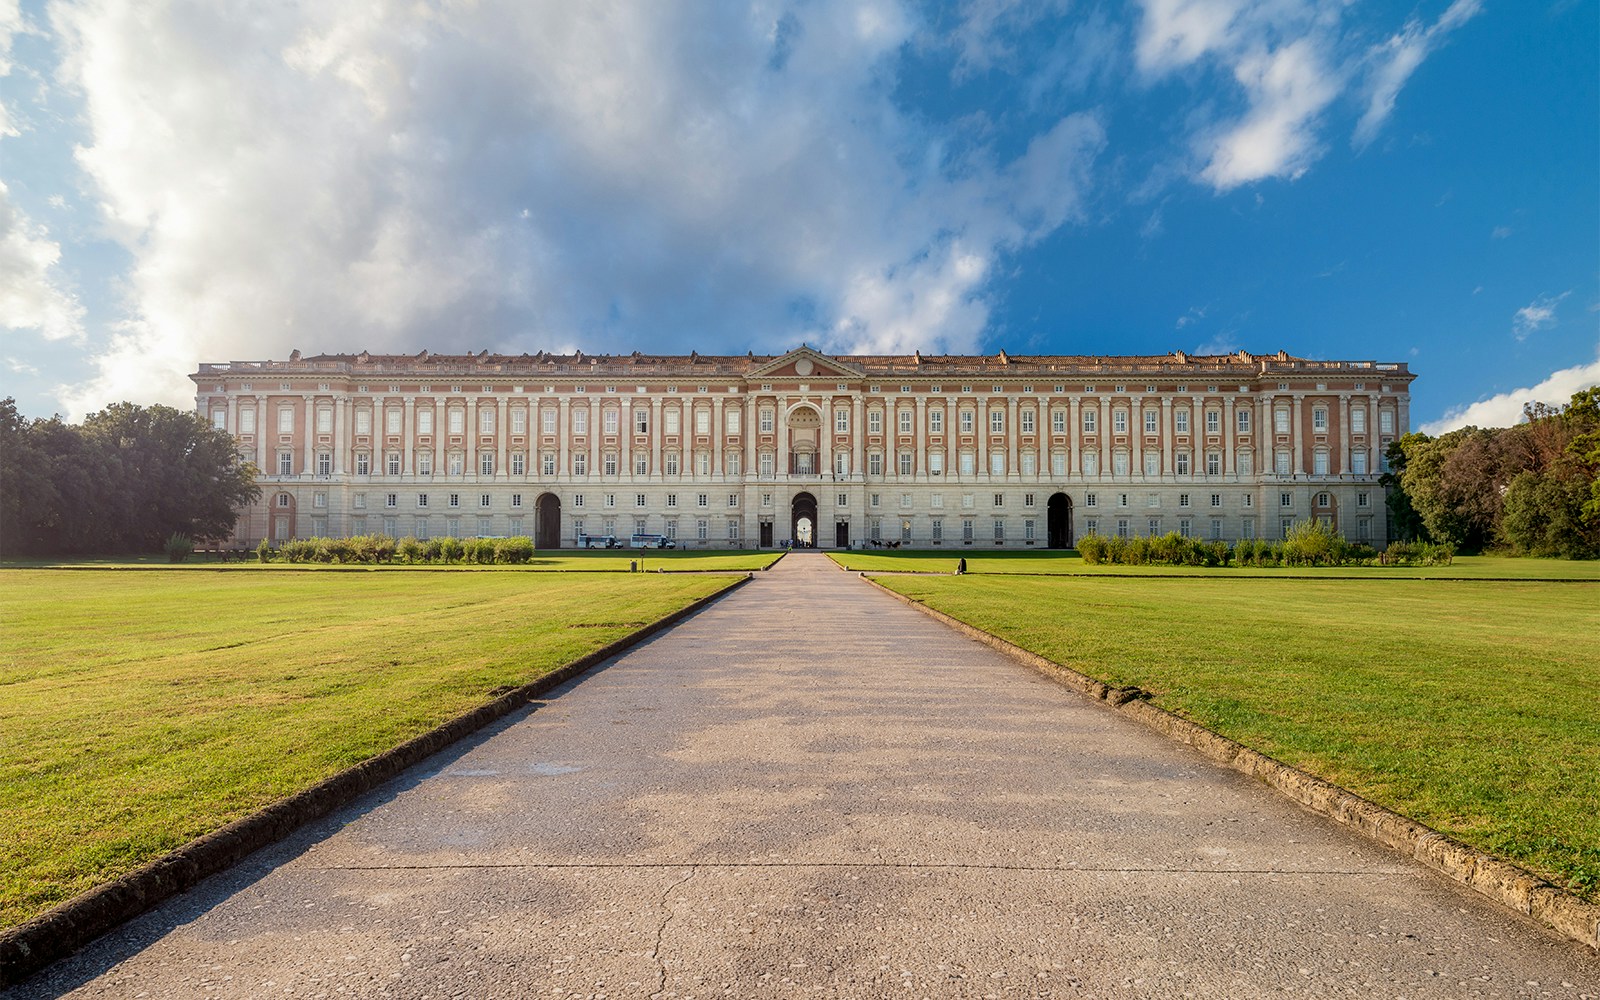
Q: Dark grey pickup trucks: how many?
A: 0